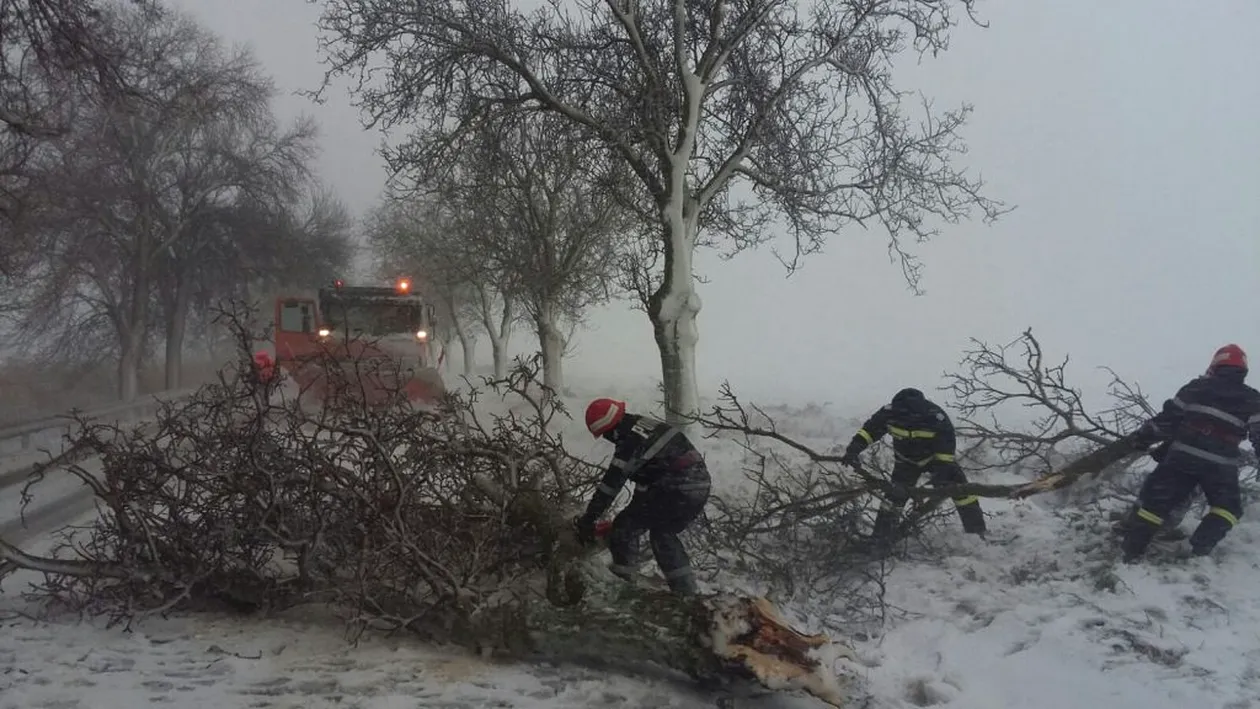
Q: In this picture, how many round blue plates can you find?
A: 0